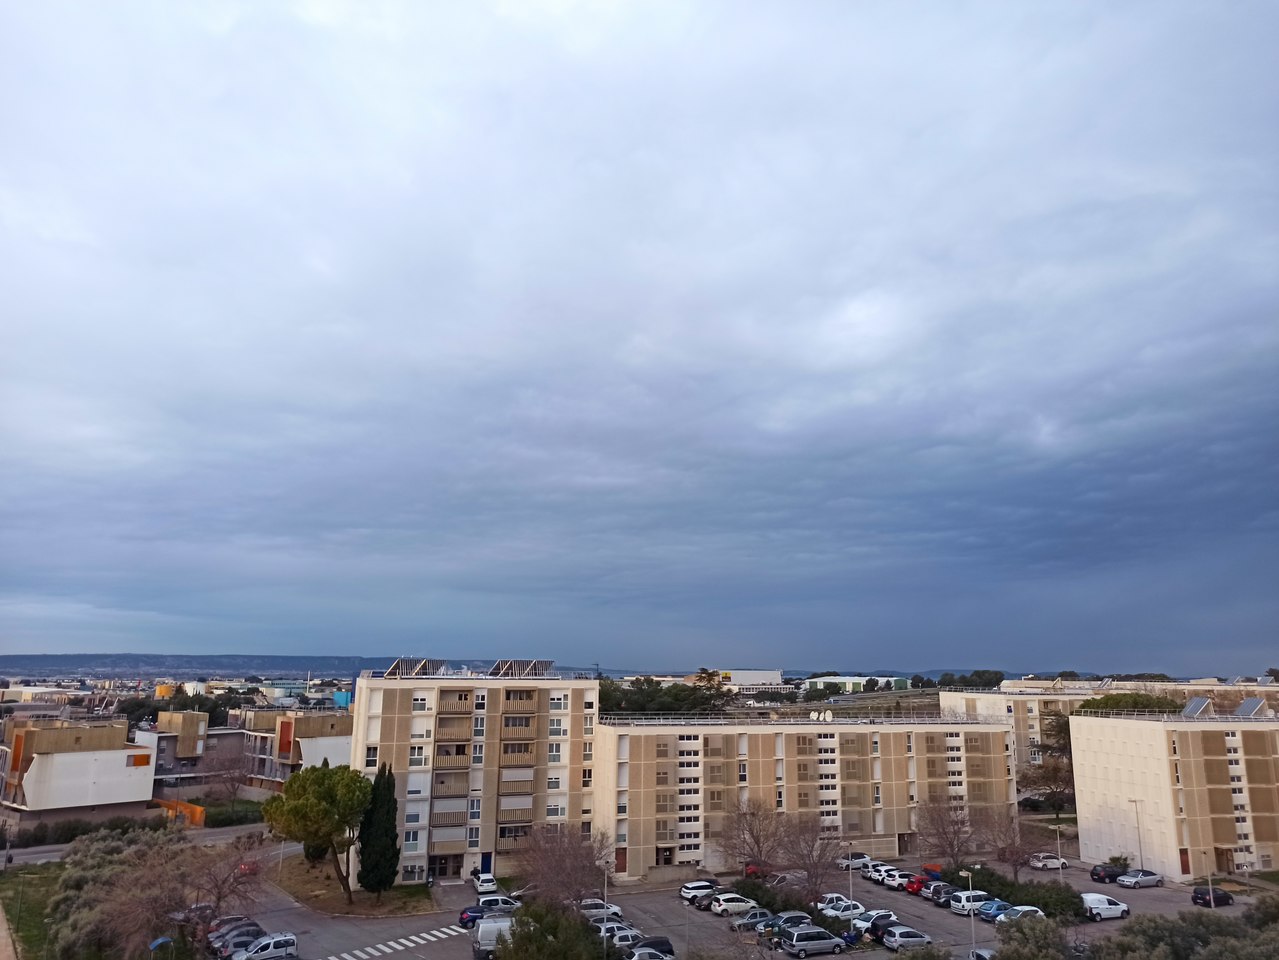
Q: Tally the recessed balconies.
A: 12